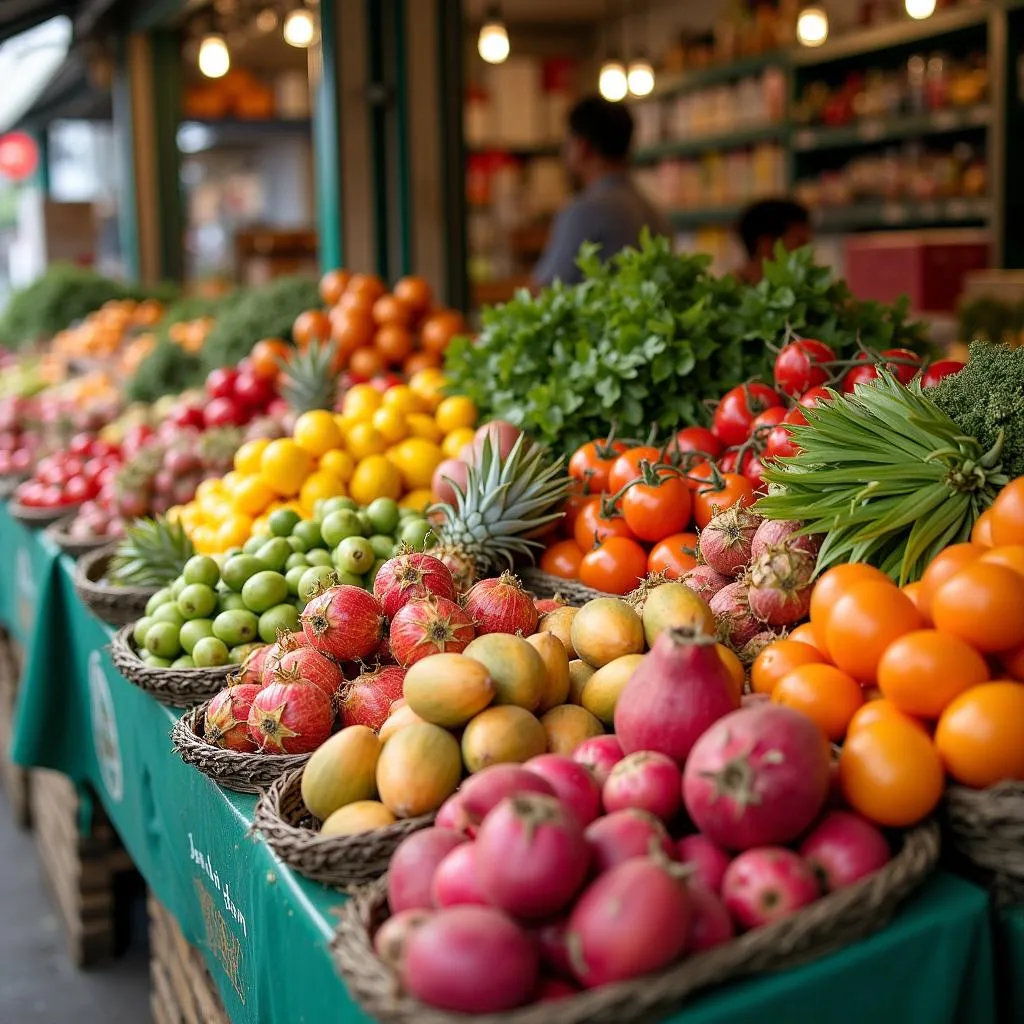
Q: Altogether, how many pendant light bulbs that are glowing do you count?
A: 7